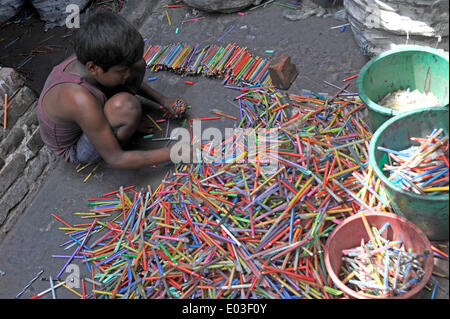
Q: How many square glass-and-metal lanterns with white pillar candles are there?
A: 0